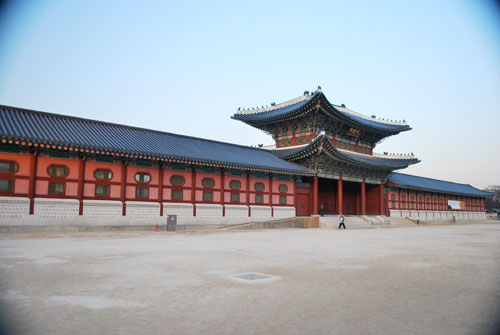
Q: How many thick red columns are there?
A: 4